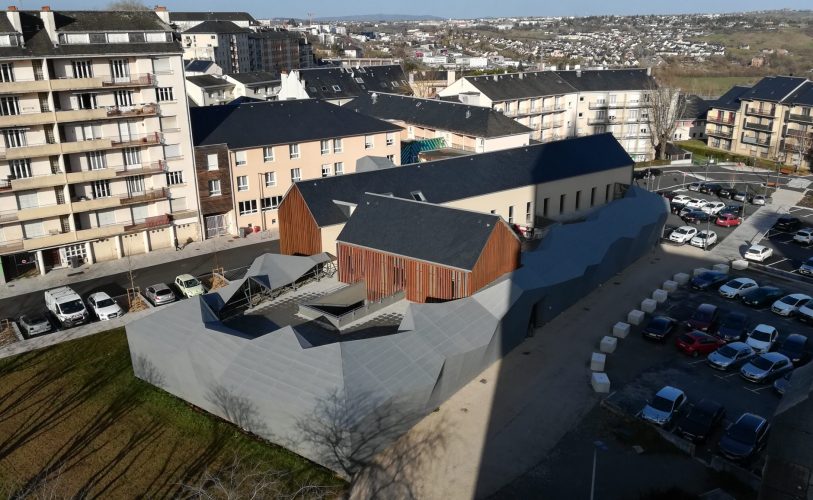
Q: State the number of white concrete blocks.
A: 12